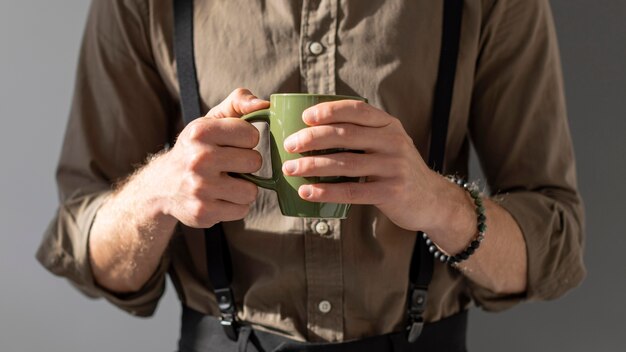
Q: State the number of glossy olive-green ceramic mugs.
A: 1